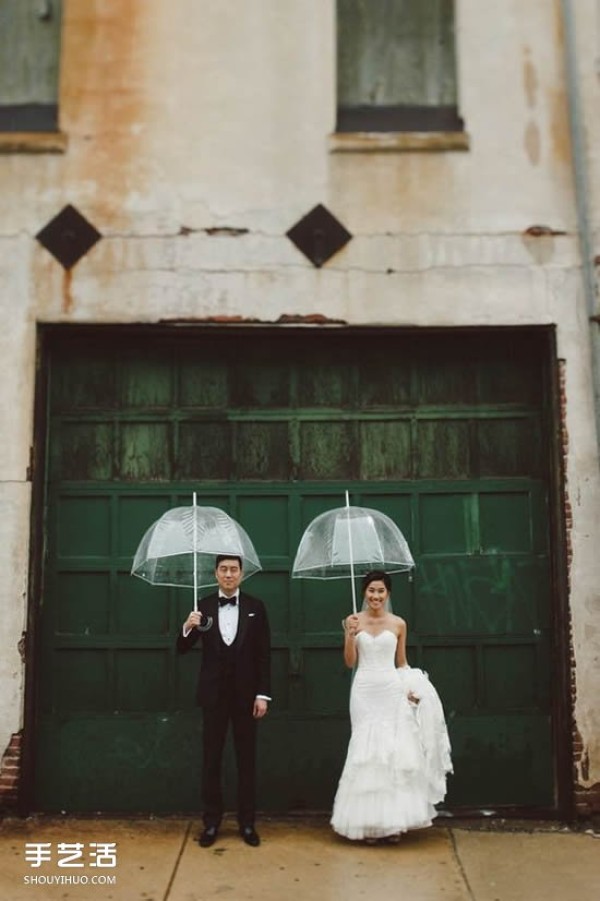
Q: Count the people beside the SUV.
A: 0